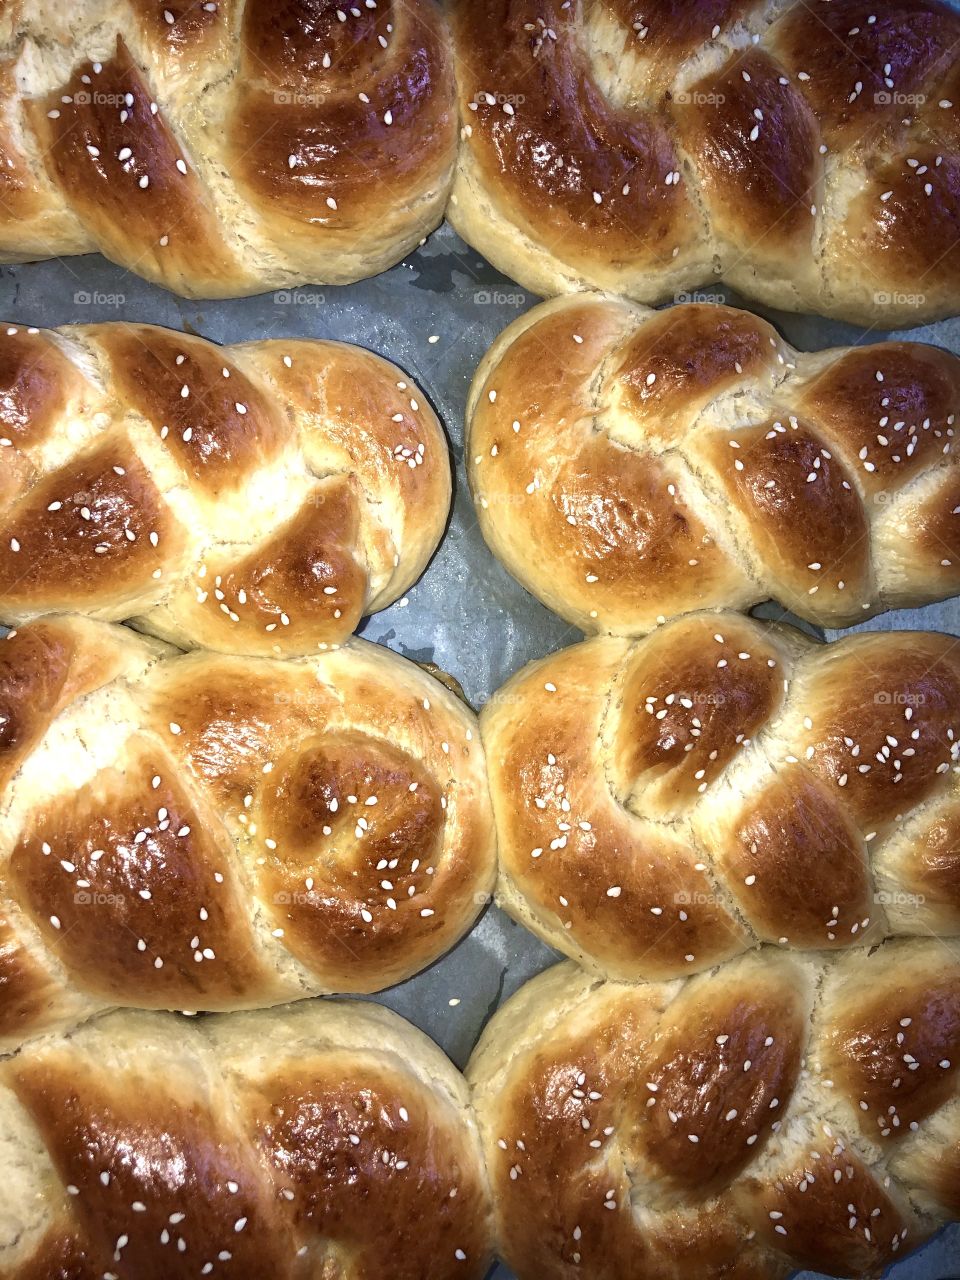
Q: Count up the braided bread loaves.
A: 8